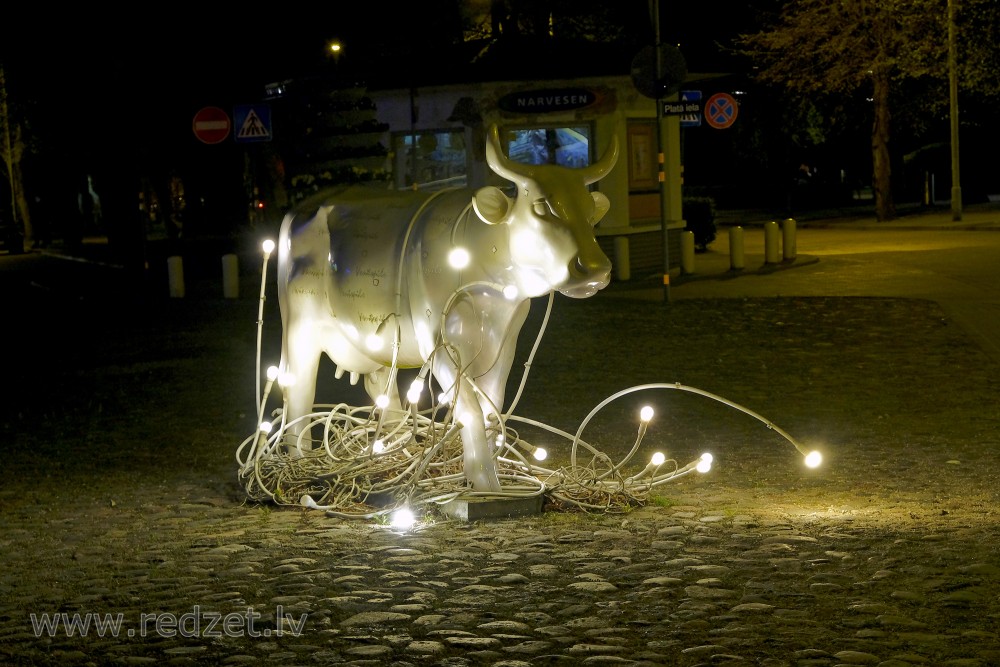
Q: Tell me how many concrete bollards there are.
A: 7